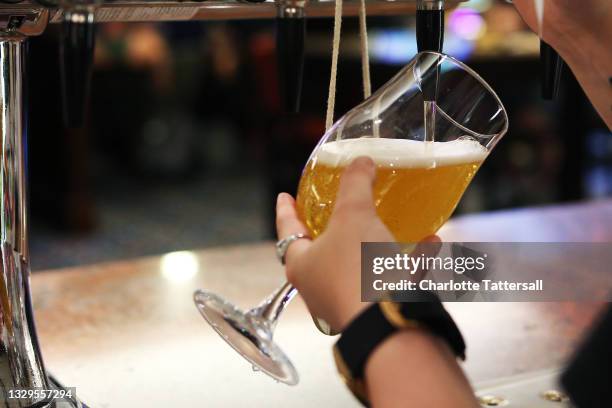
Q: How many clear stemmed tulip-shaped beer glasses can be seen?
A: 1